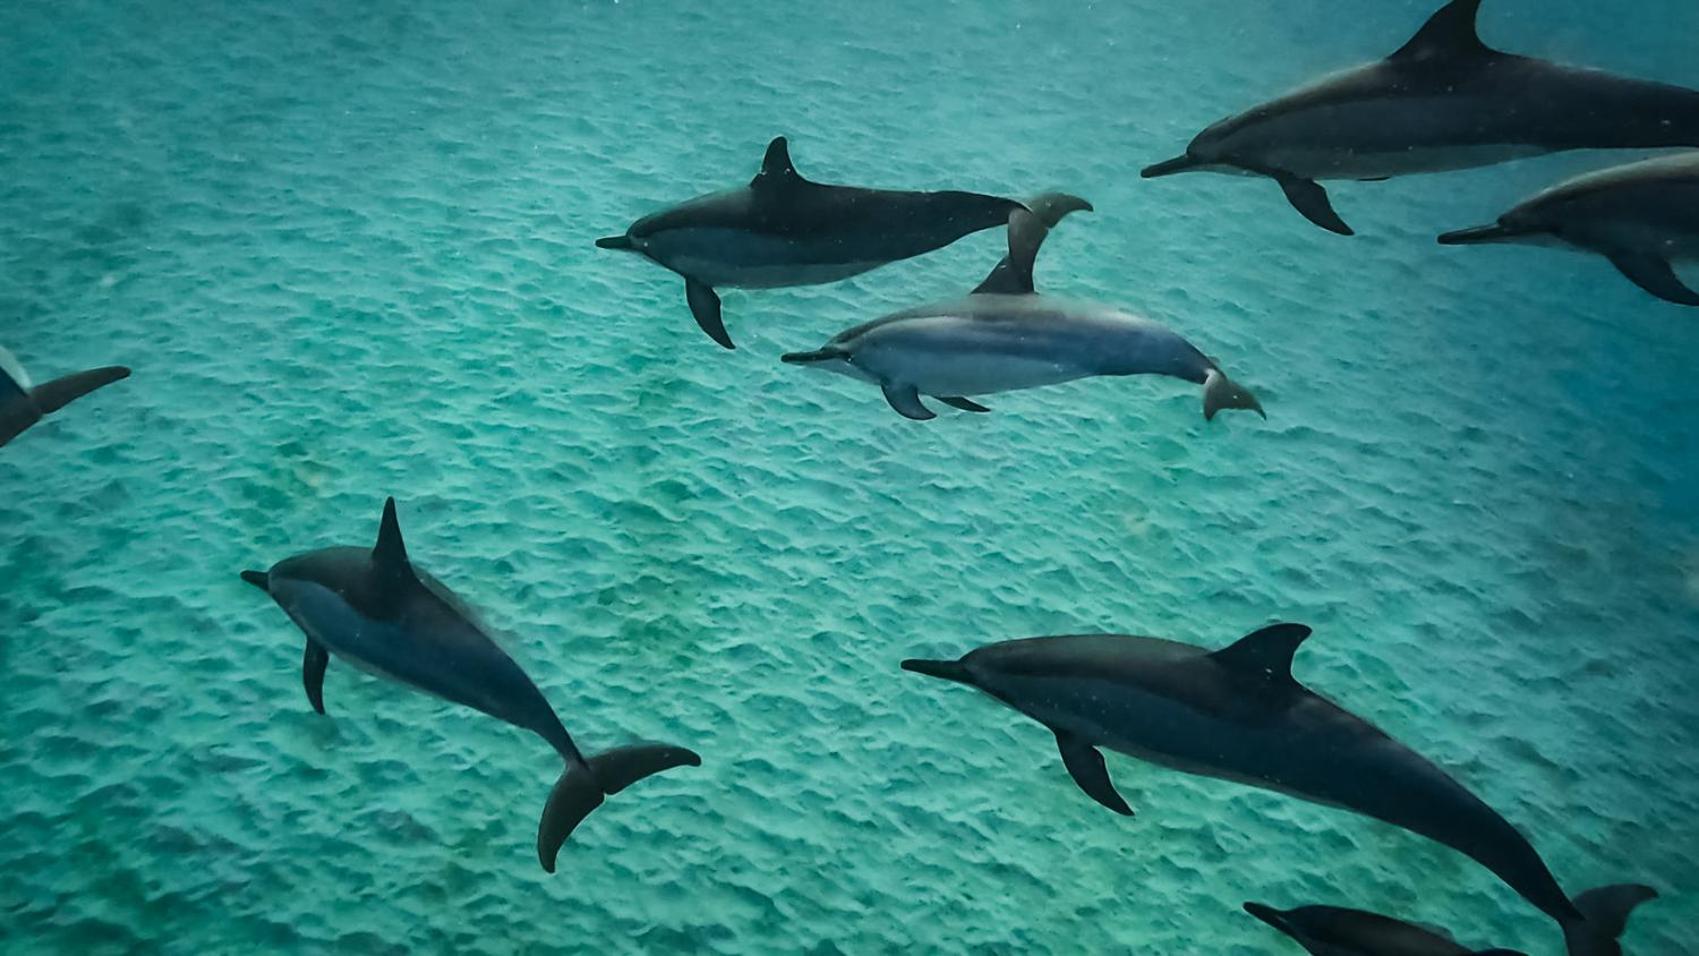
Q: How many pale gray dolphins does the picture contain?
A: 1